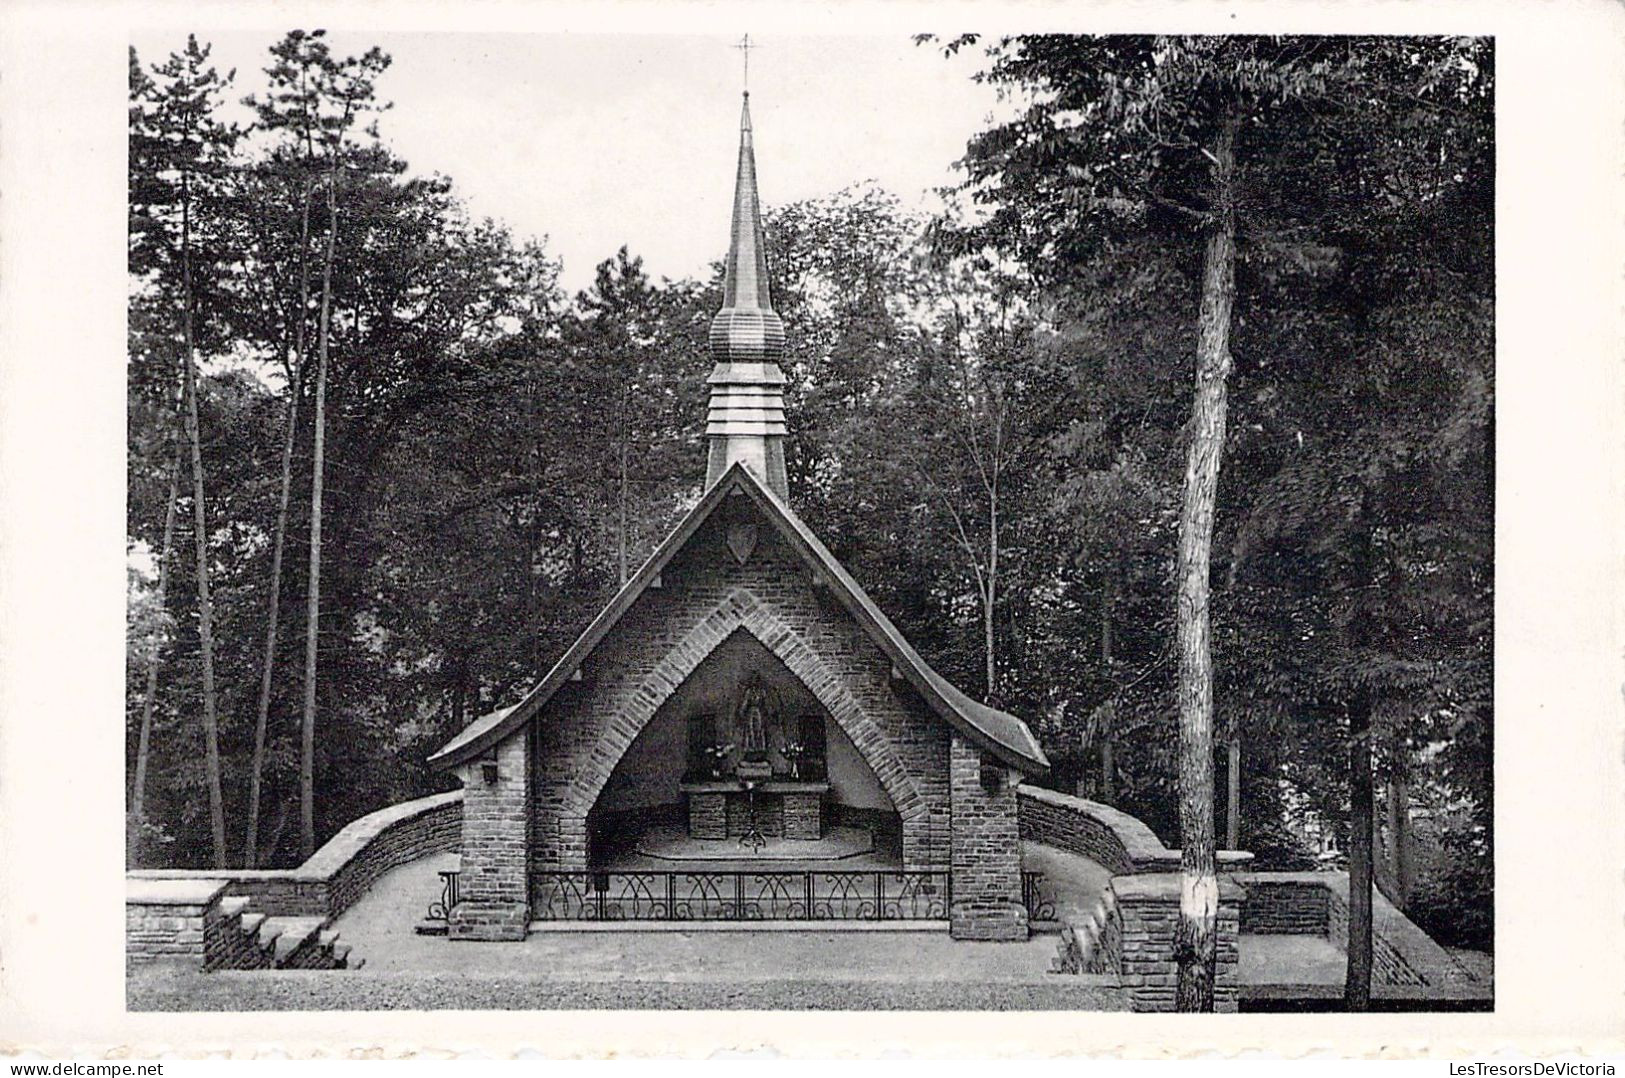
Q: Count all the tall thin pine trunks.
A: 4